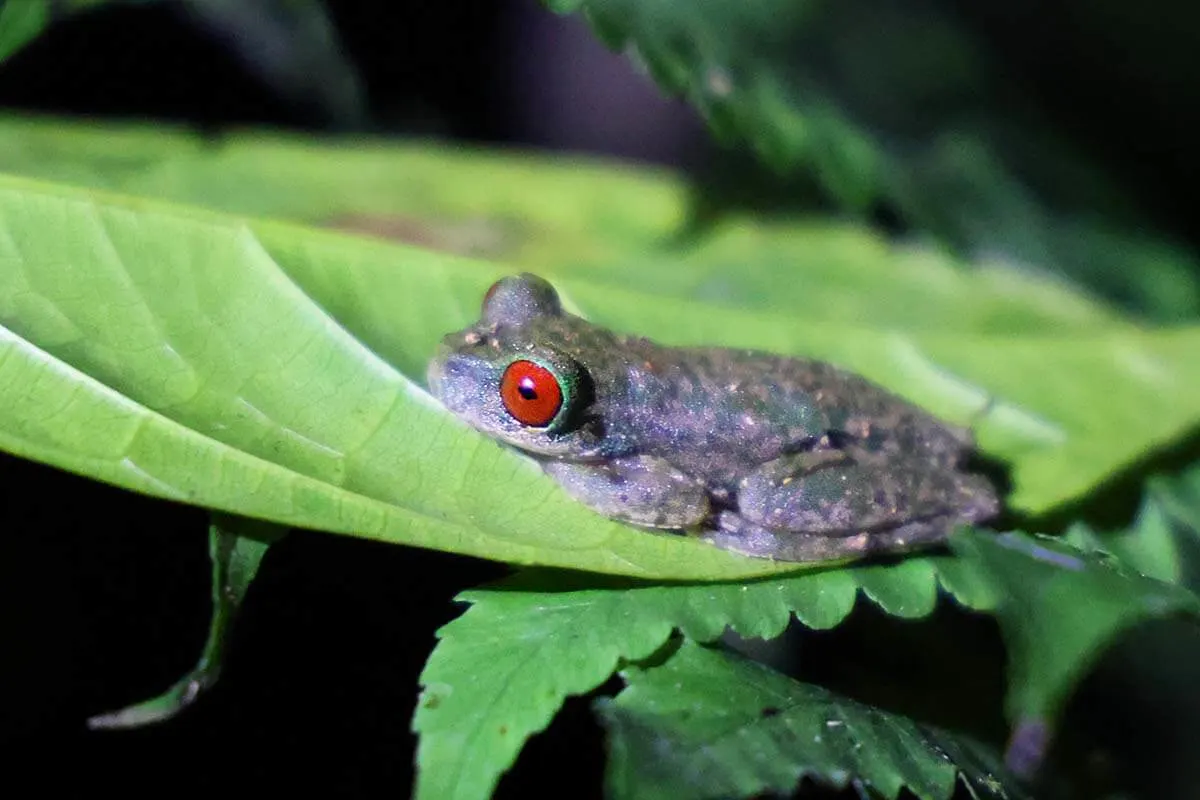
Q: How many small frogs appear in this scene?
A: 1